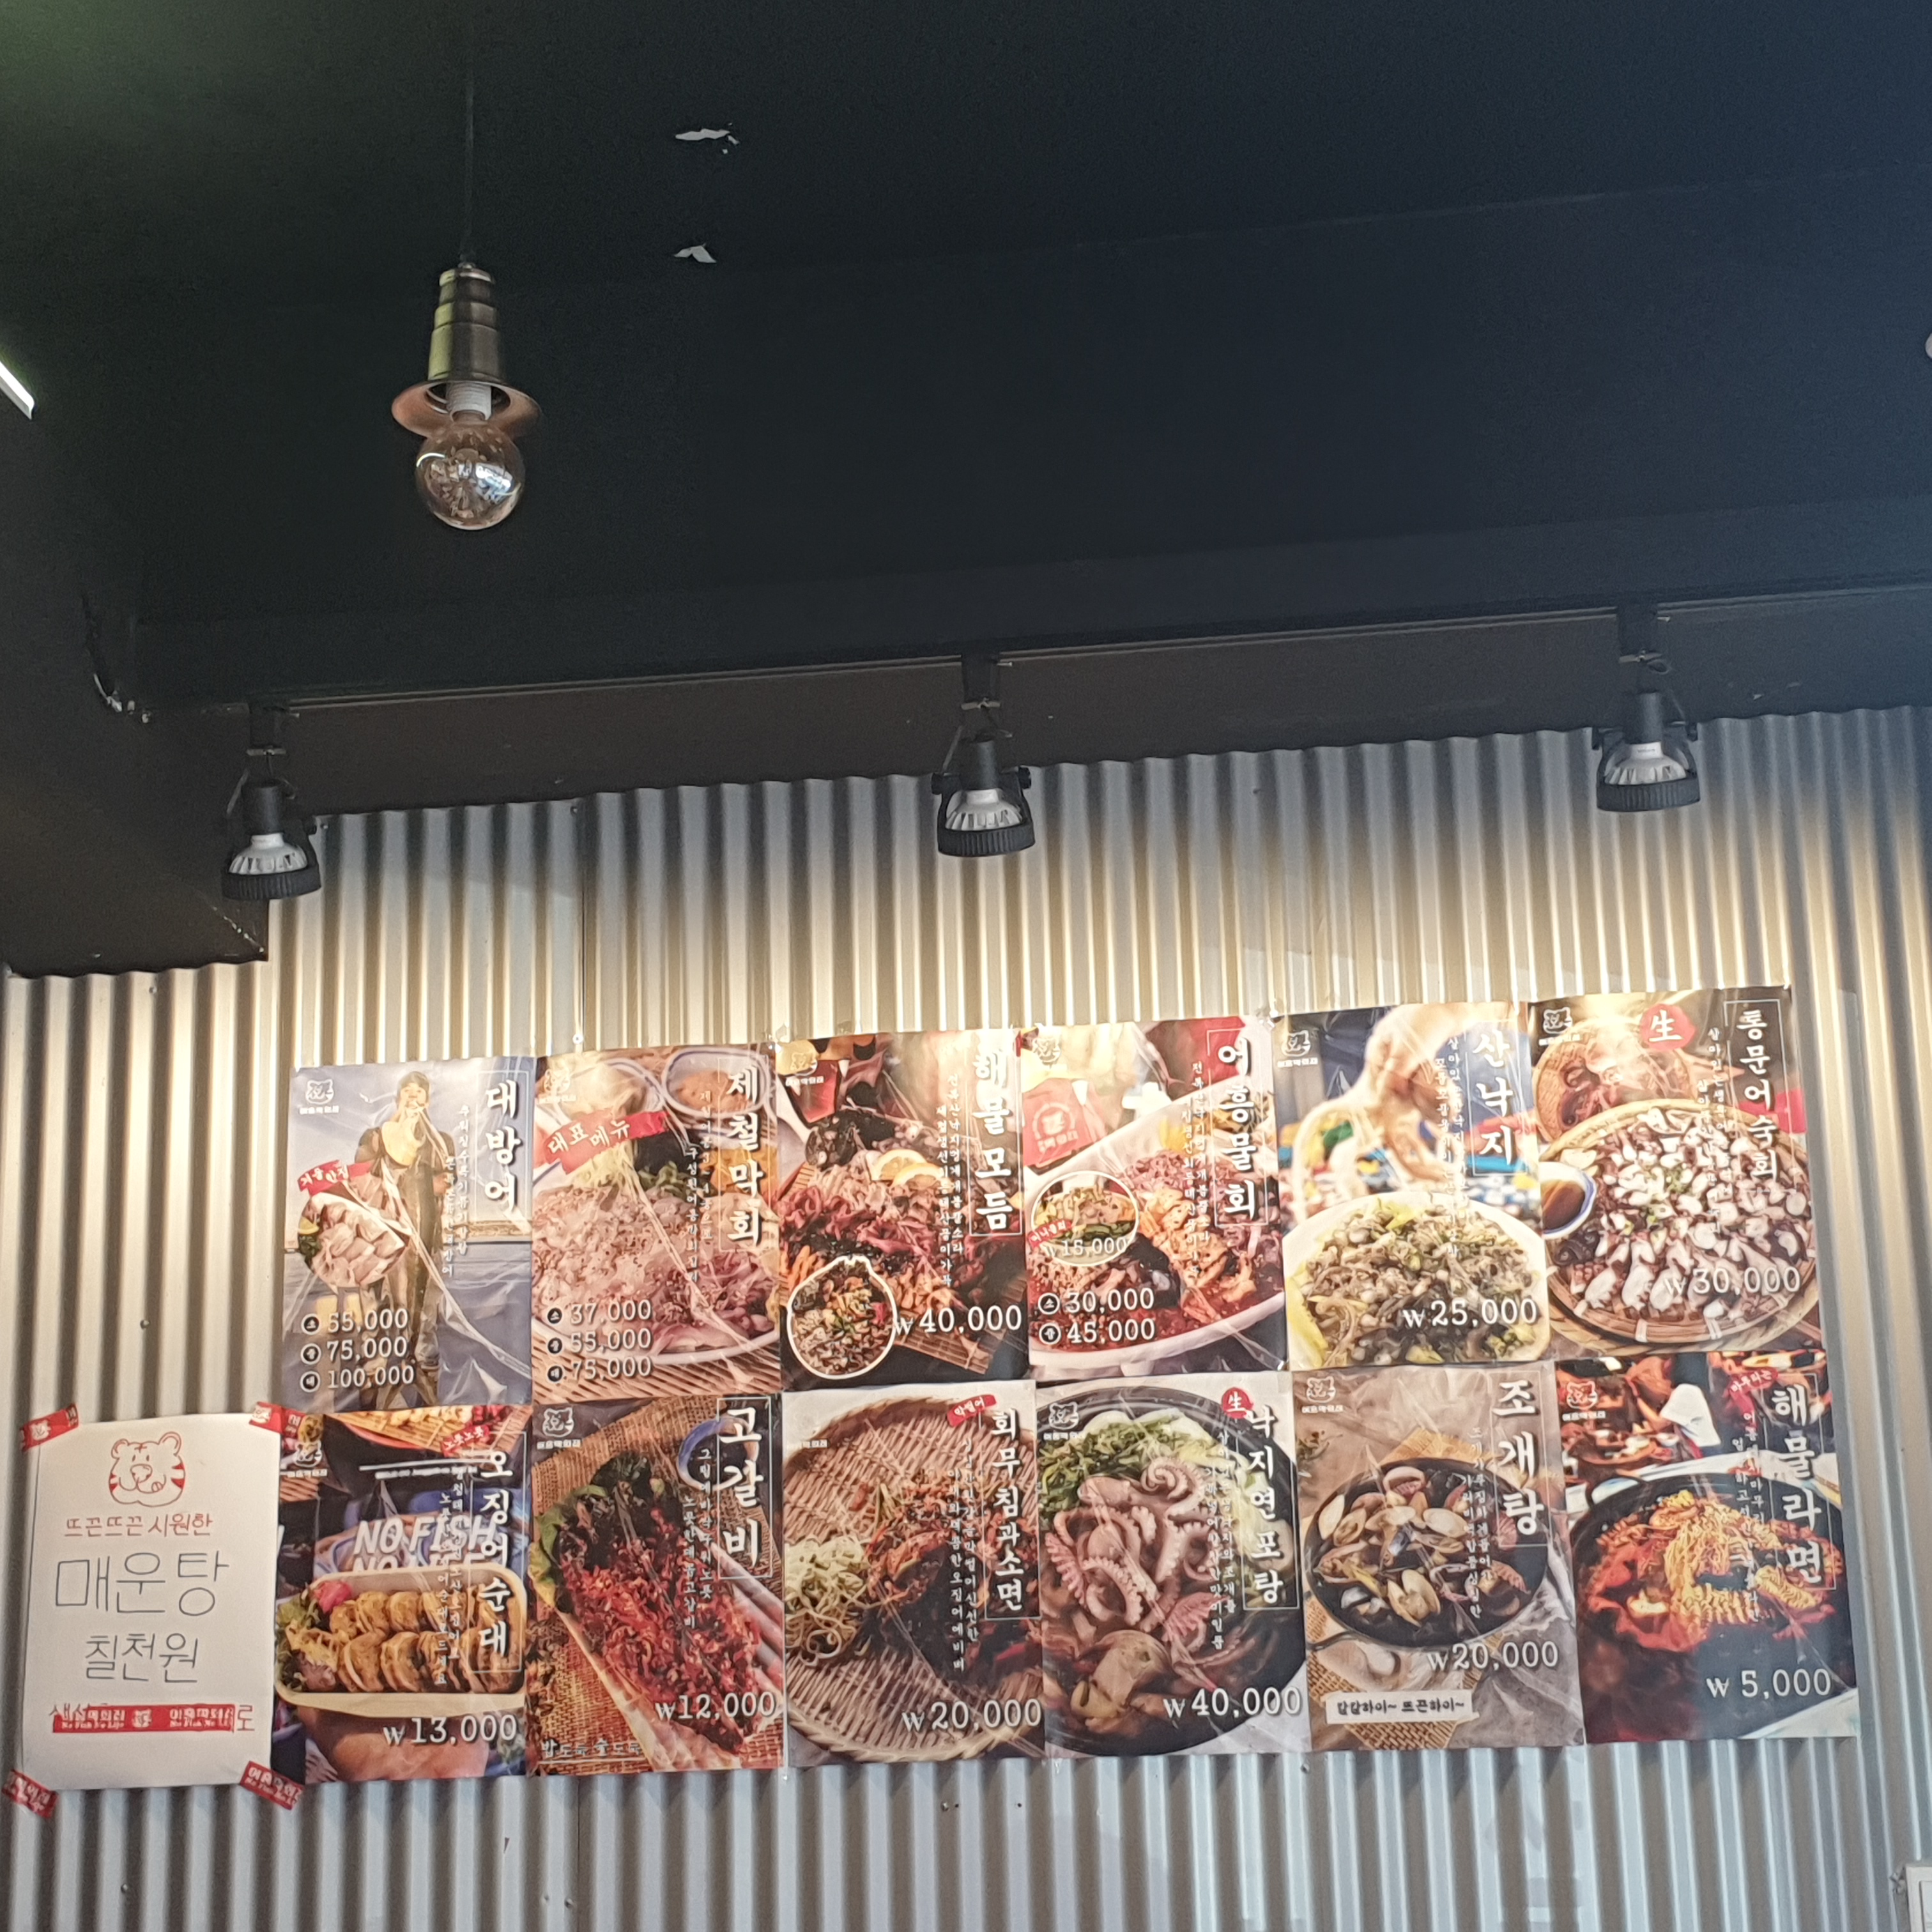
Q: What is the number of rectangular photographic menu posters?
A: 12